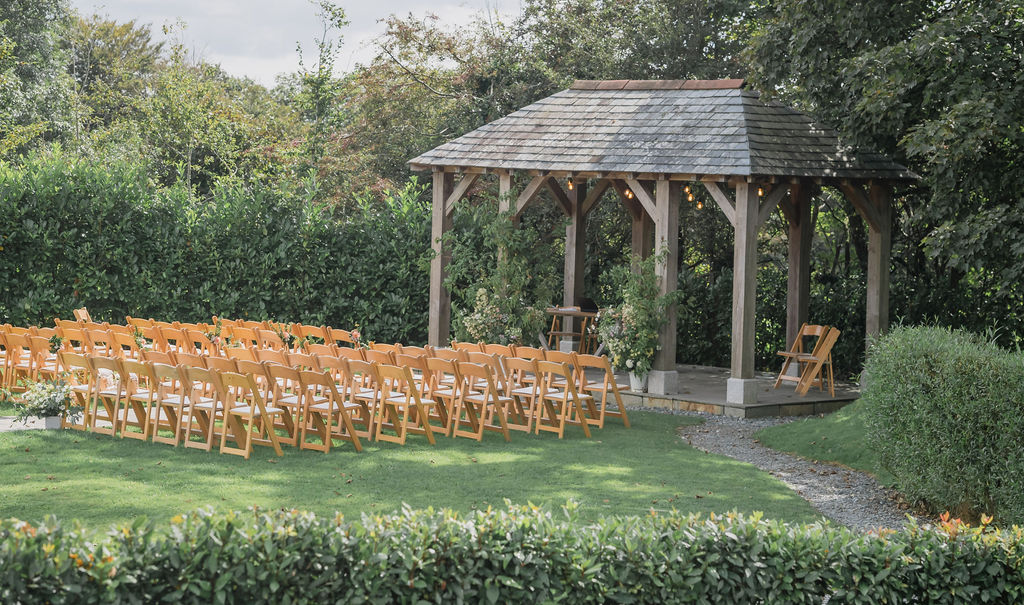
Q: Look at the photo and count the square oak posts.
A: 8